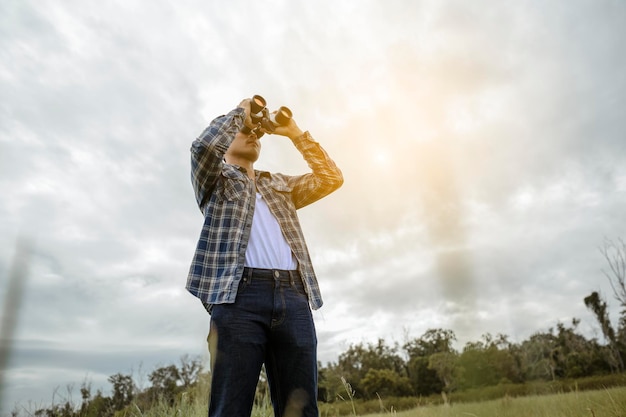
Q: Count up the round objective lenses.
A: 2